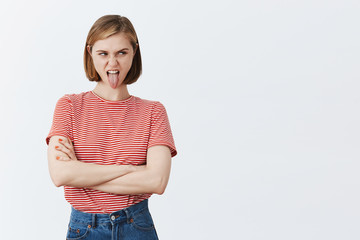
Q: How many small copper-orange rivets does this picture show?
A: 4